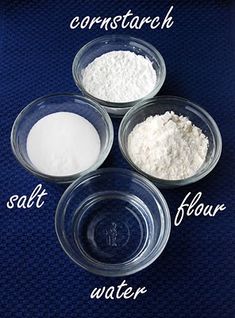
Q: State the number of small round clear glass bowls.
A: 4